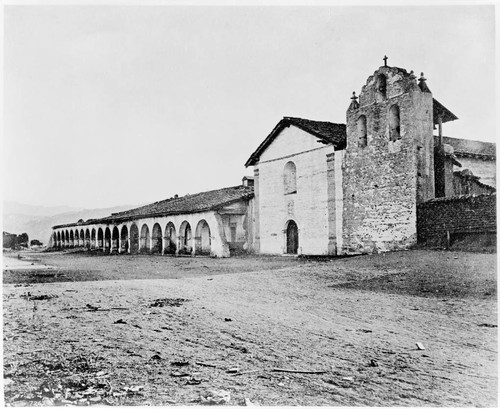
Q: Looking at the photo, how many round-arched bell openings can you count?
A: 3